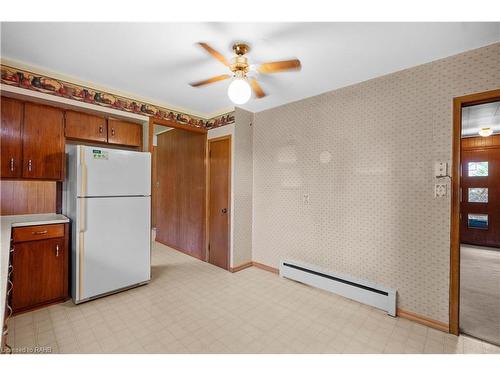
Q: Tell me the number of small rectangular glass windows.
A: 3